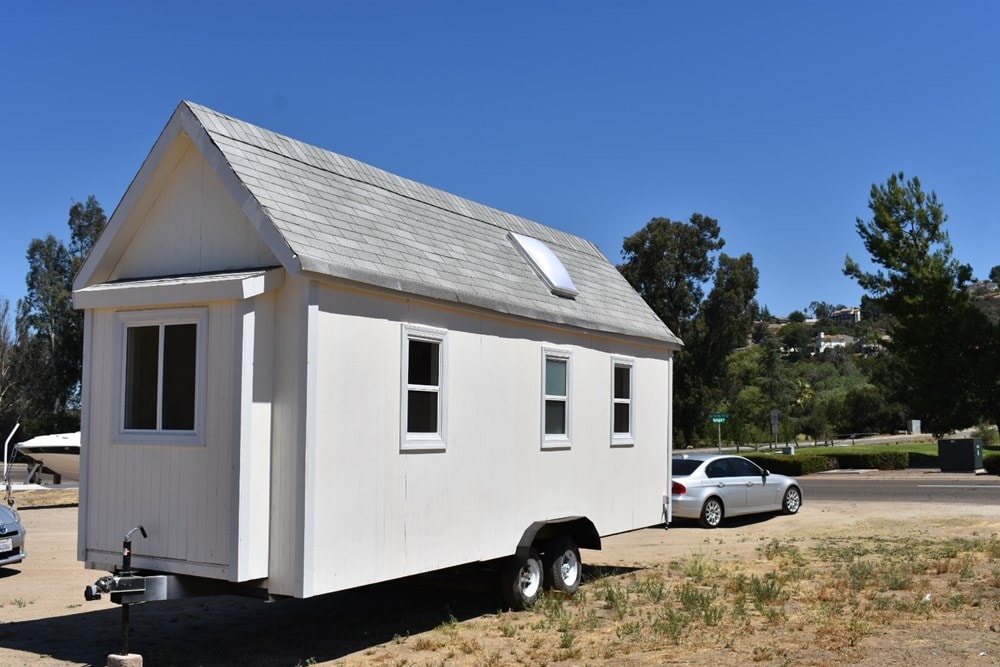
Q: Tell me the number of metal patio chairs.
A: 0